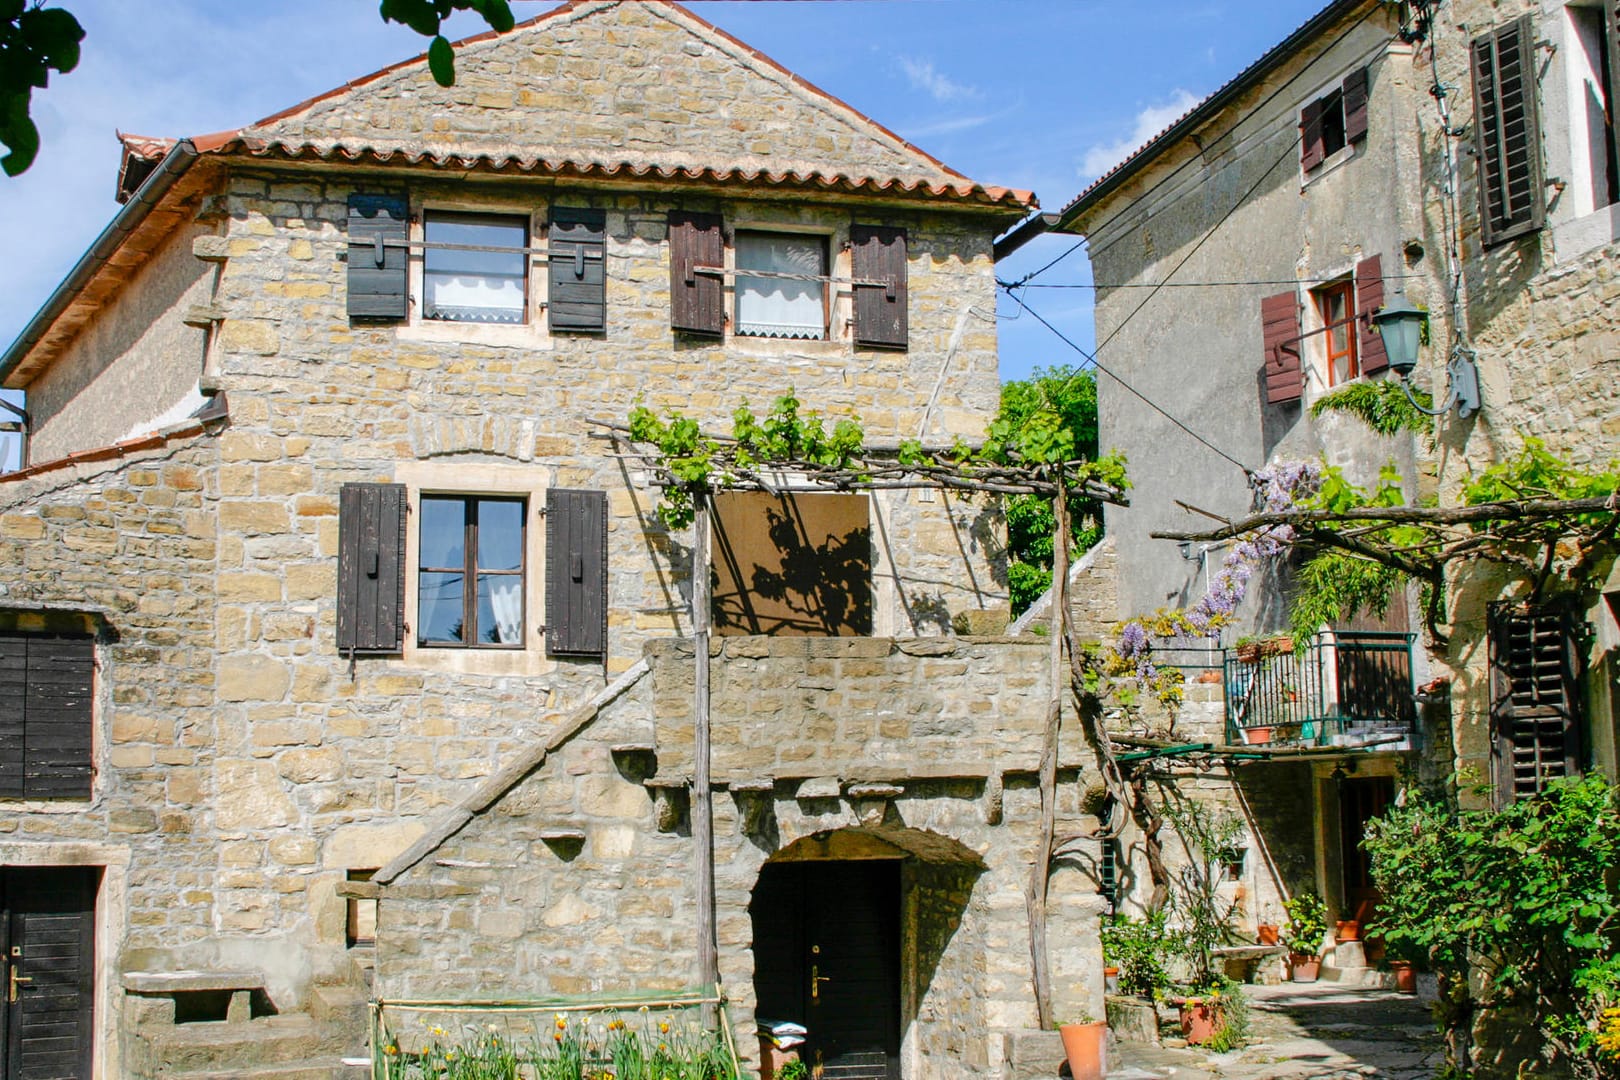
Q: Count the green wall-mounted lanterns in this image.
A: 1